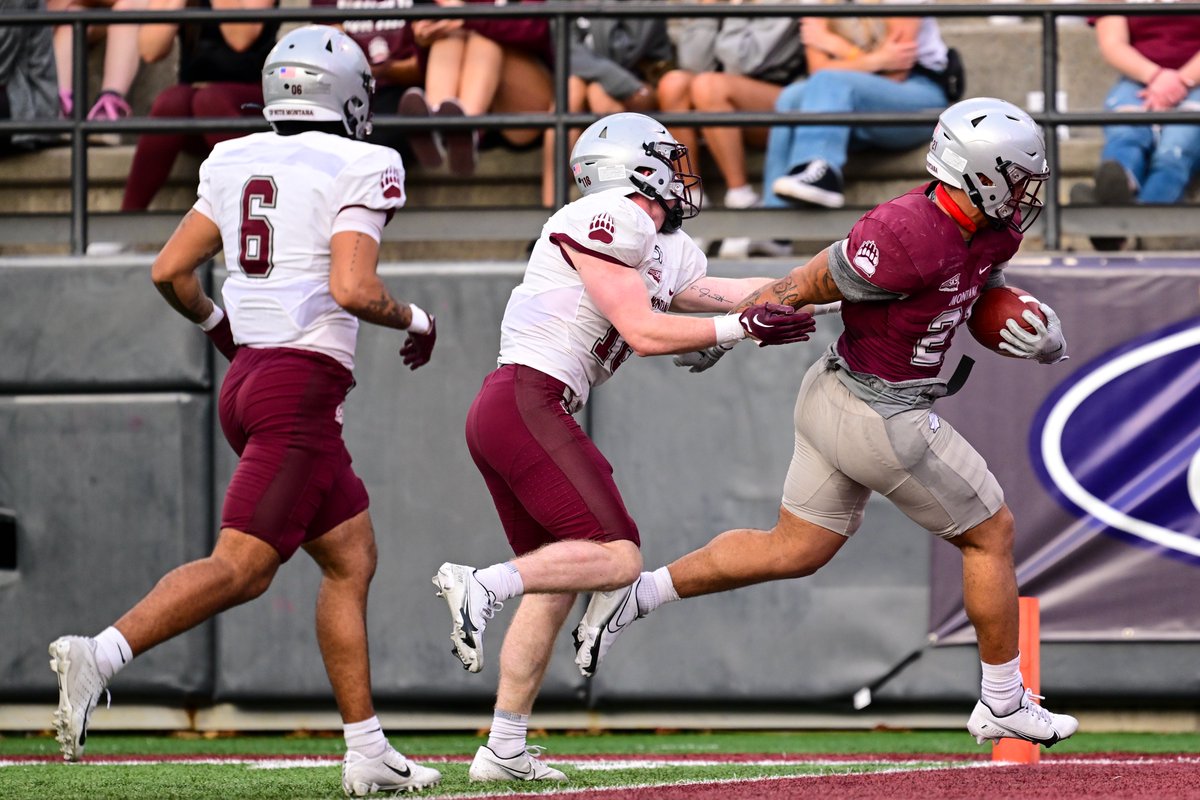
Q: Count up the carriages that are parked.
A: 0